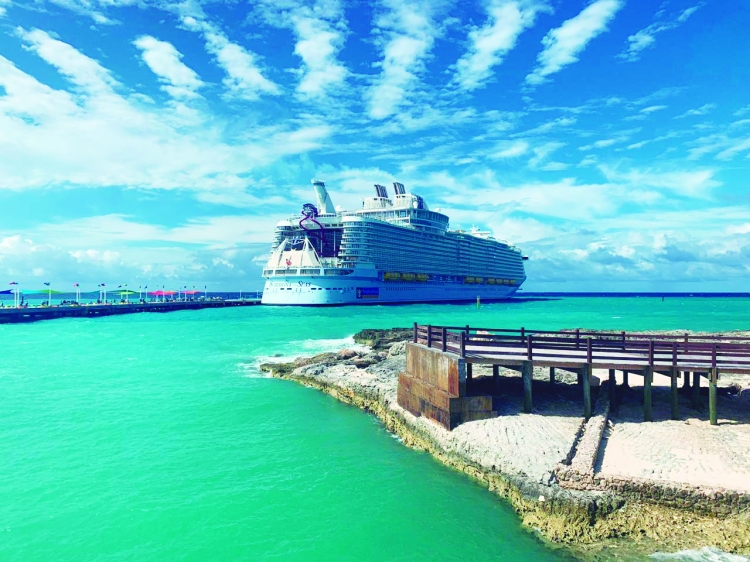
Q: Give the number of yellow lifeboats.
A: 9